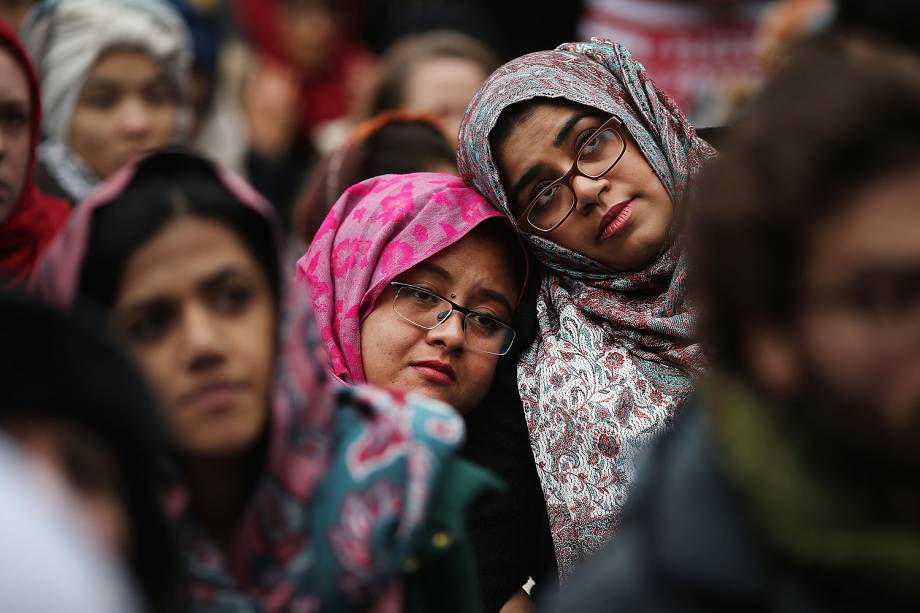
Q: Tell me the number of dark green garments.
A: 1